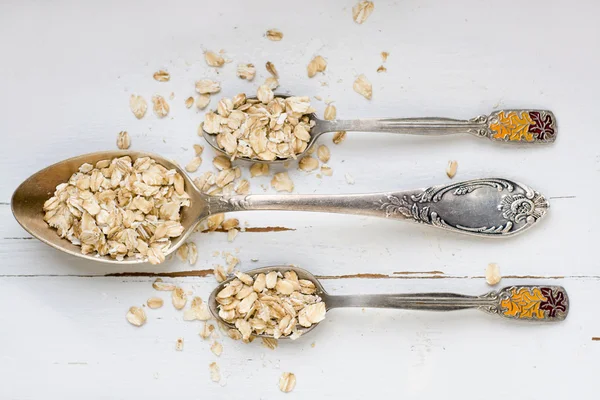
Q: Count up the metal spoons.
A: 3